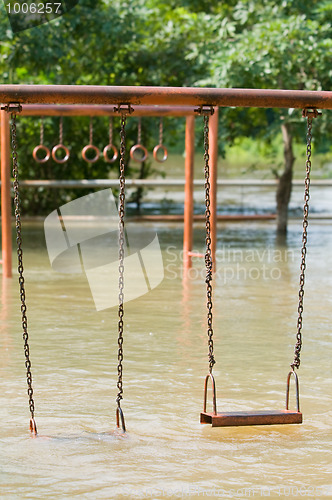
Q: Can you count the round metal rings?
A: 6